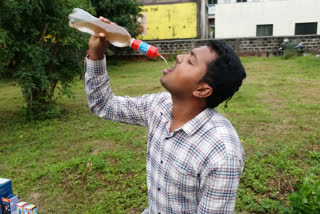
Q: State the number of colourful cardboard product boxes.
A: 4